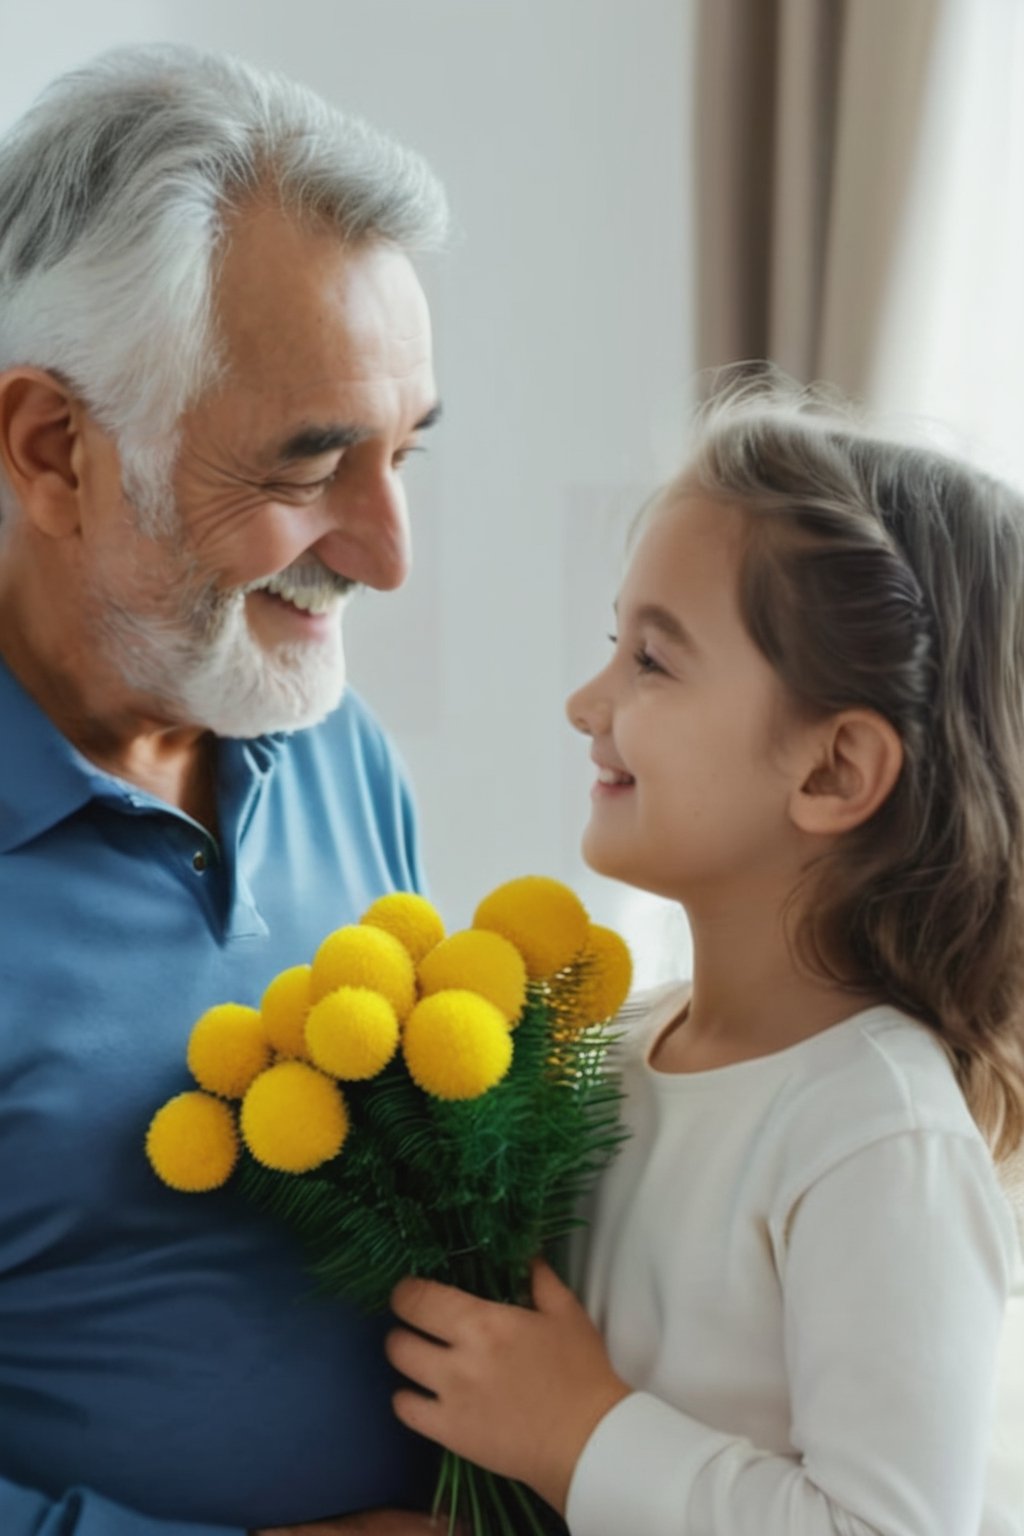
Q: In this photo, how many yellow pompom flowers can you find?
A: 11